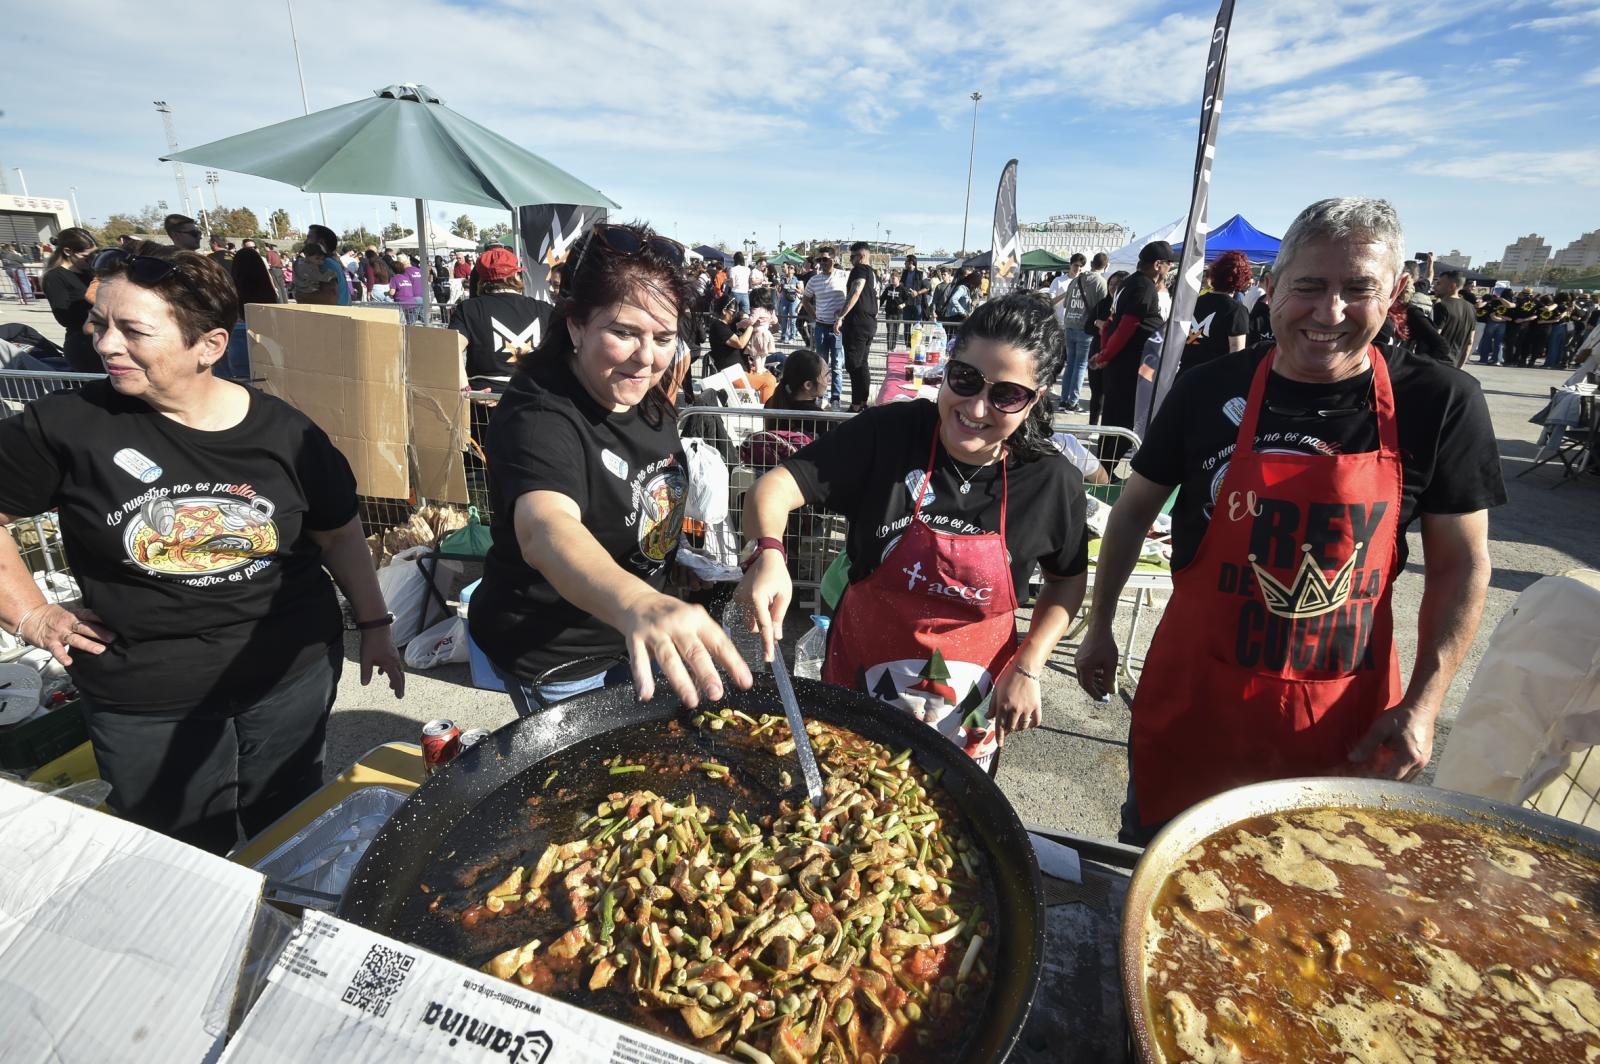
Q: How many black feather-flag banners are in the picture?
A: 2